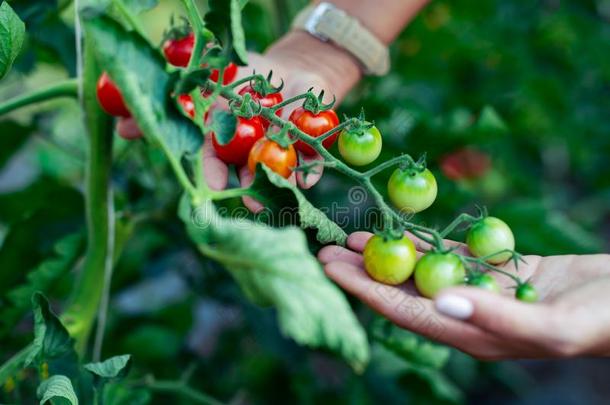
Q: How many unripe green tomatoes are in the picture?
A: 7